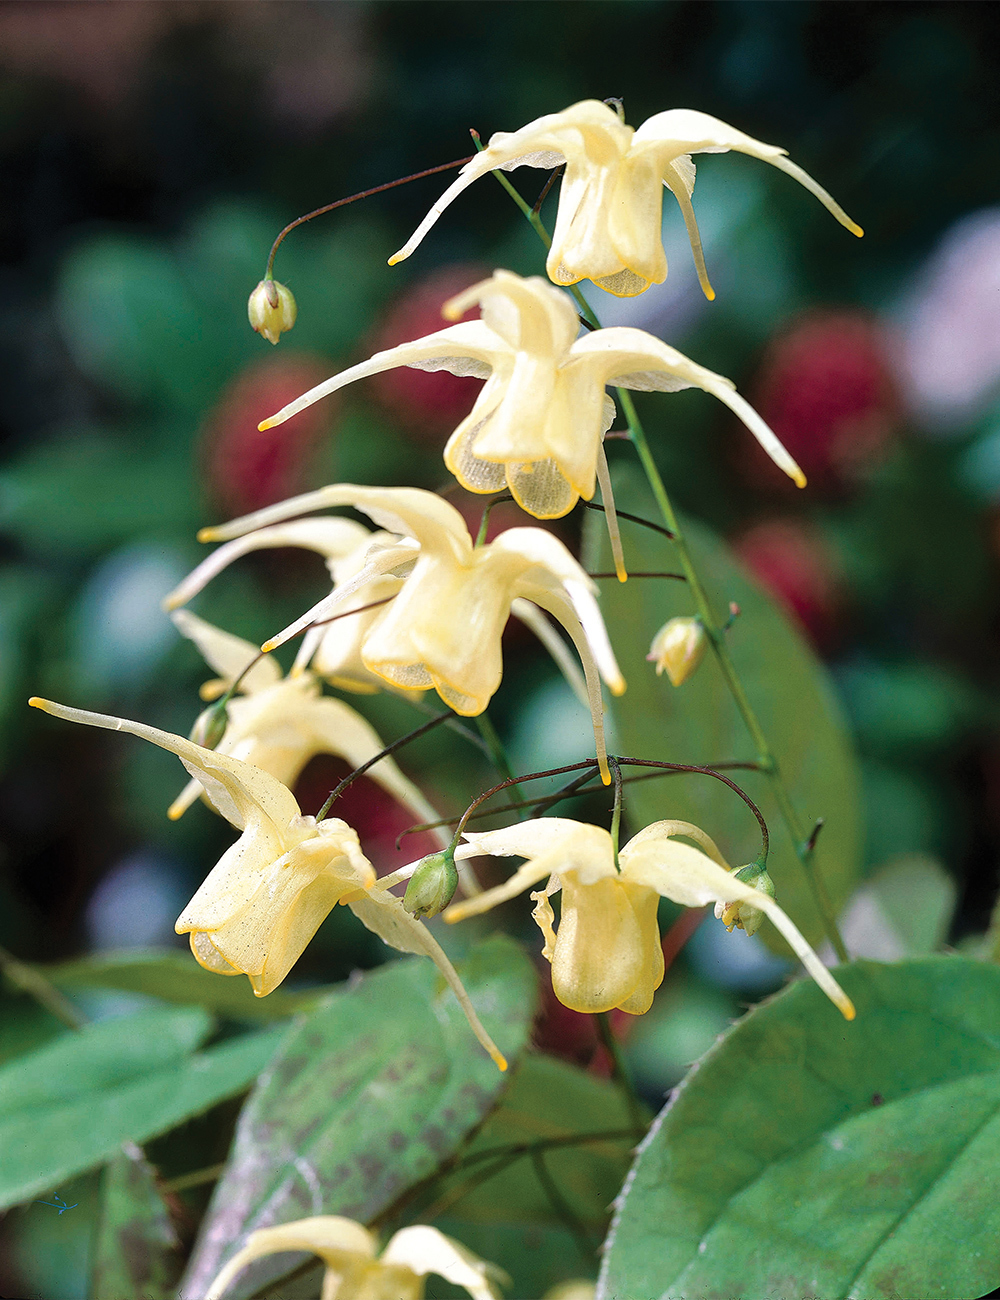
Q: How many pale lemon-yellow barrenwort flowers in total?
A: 8